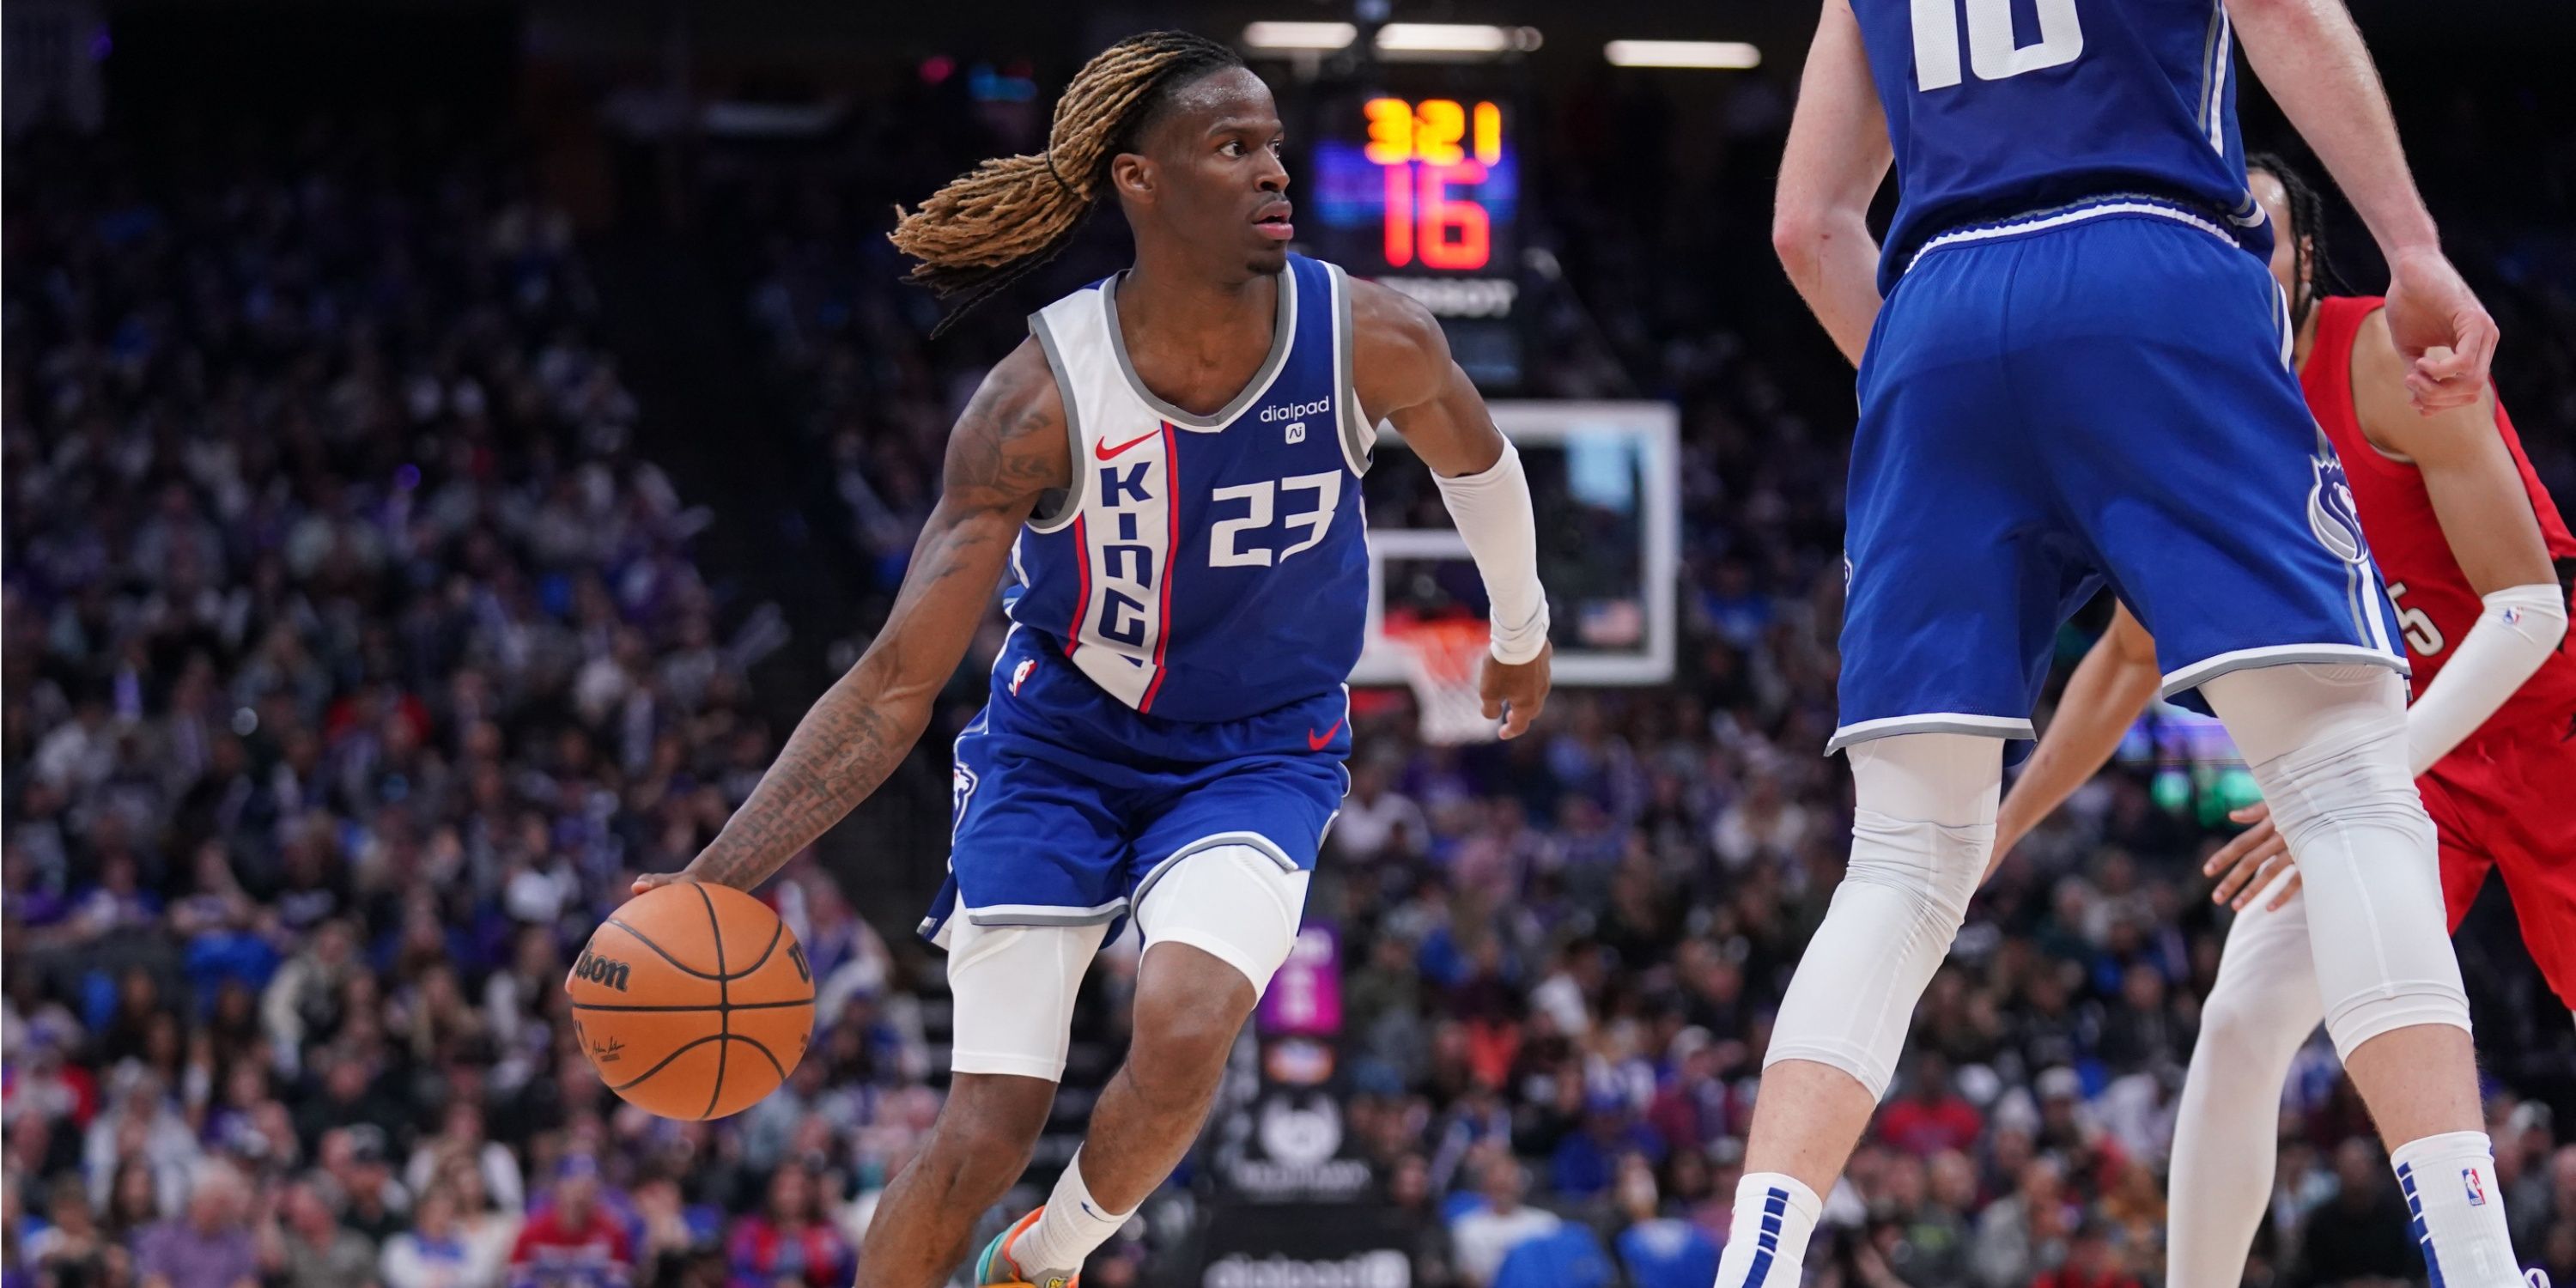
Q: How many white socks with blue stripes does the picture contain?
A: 2